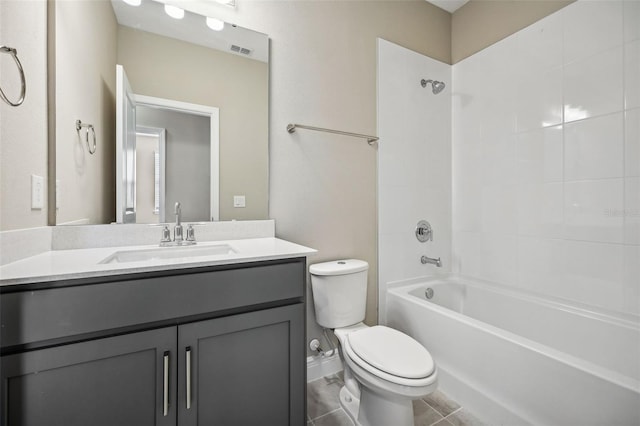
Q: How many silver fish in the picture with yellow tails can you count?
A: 0